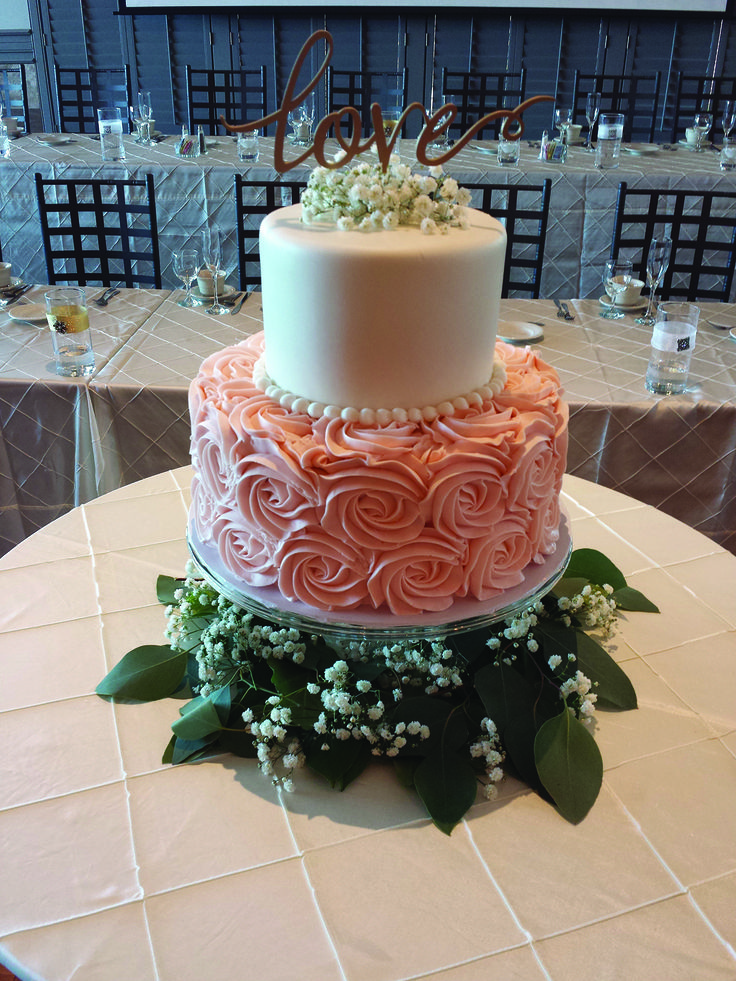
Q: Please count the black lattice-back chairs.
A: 11